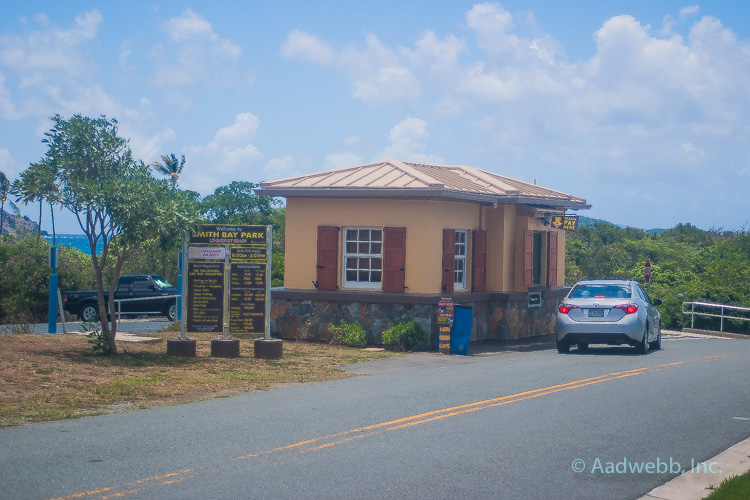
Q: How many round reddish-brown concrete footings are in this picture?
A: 3